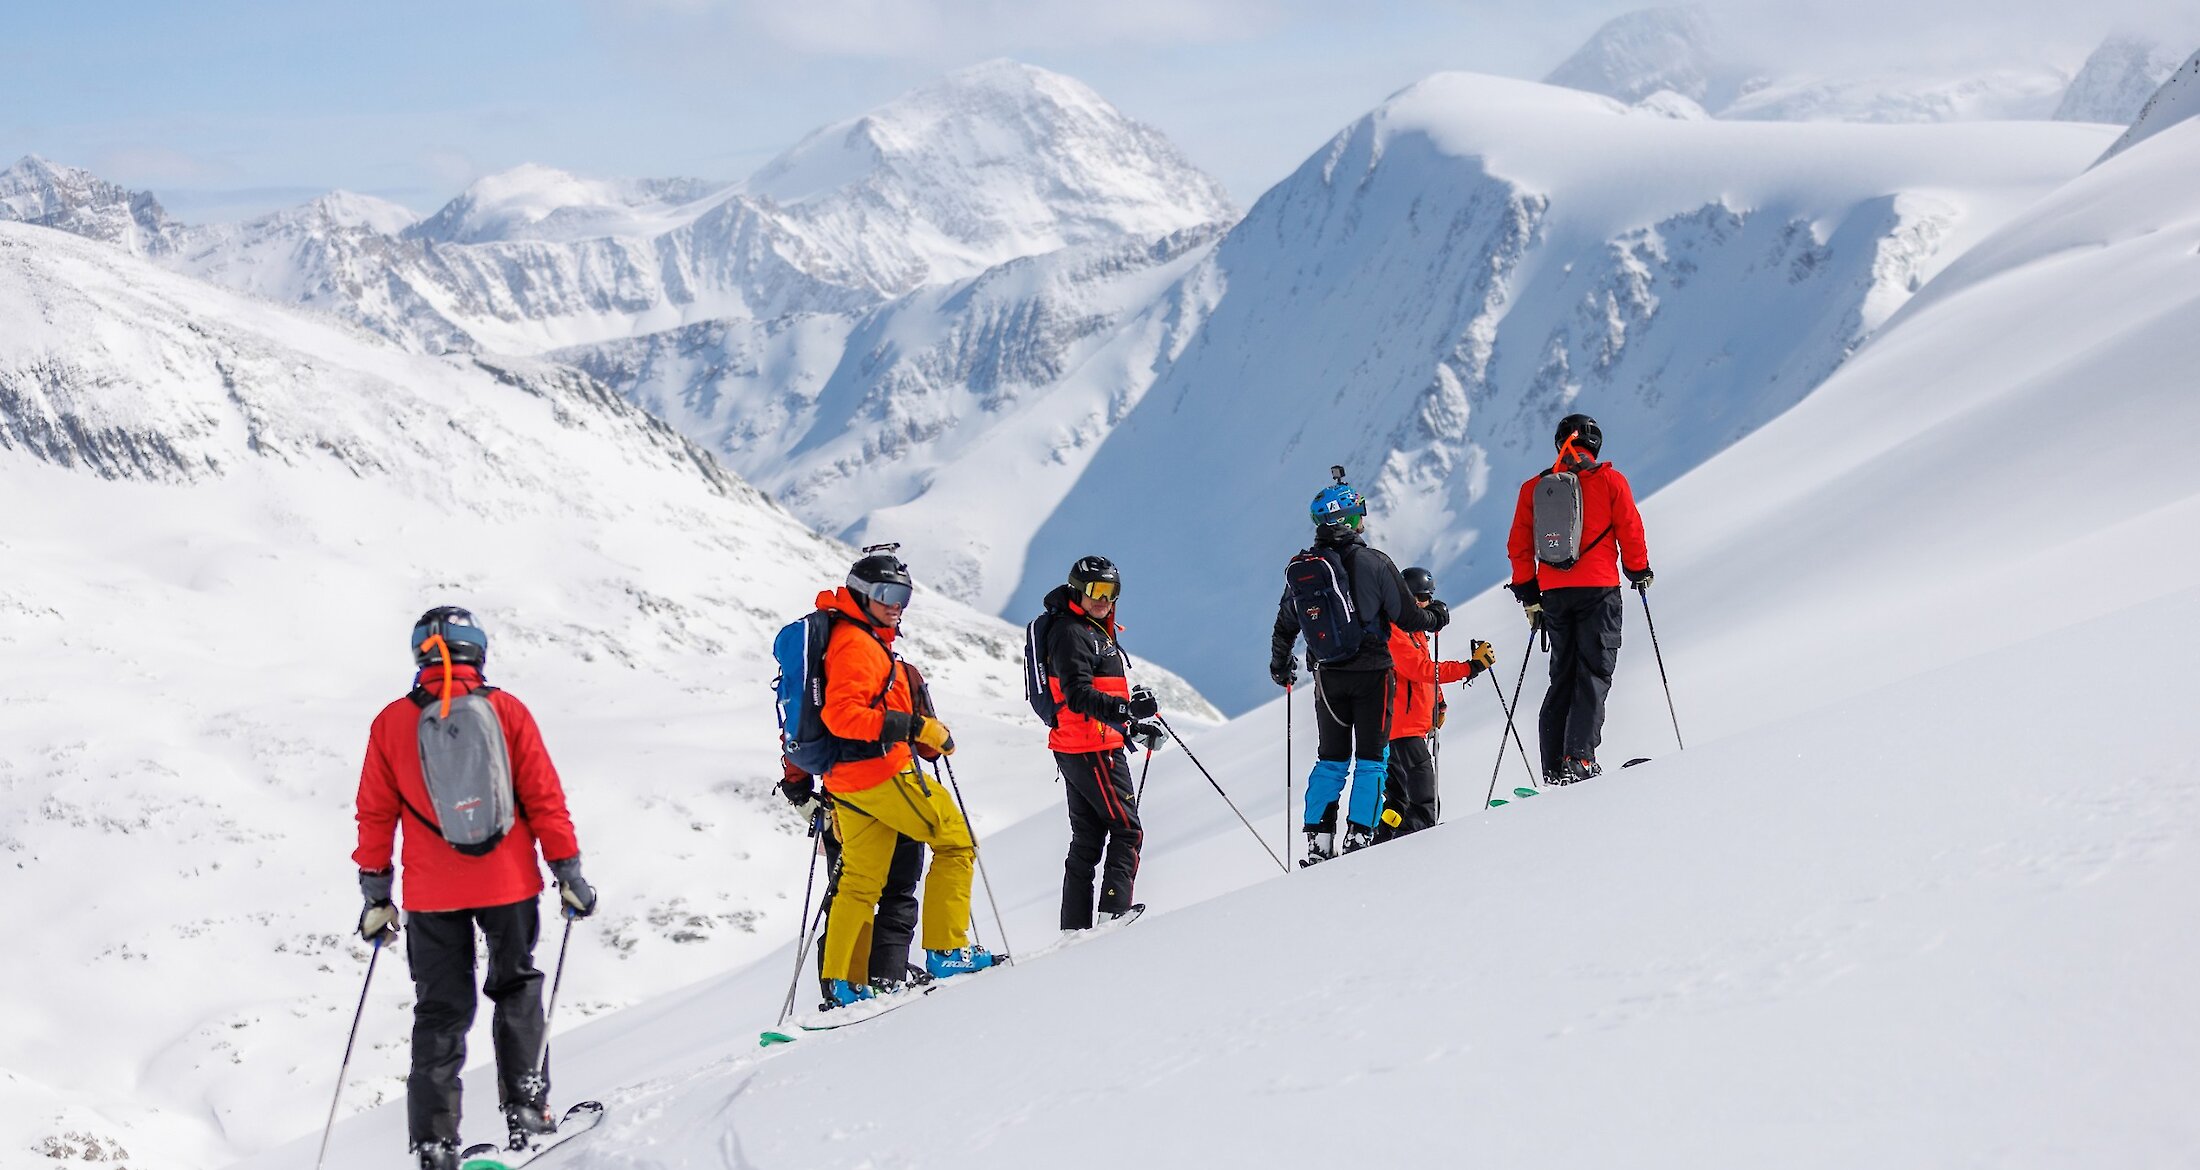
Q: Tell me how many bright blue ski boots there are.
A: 2